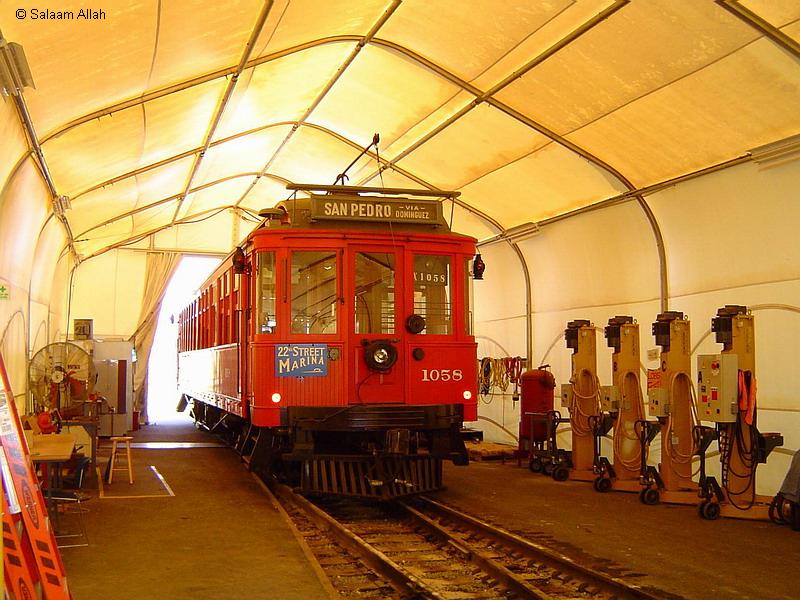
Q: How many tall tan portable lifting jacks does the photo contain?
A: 4